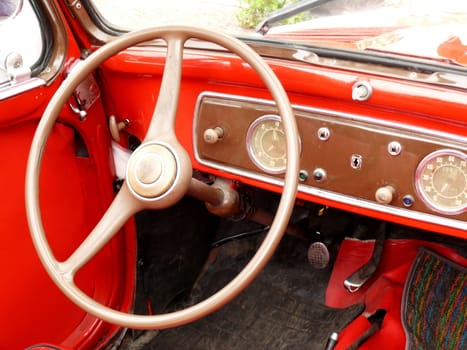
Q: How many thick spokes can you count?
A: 2